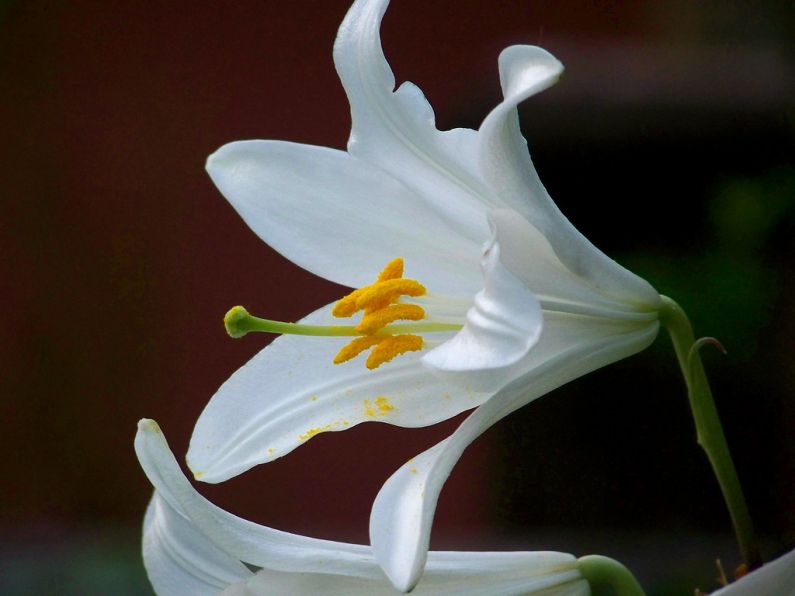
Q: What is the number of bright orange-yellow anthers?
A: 6